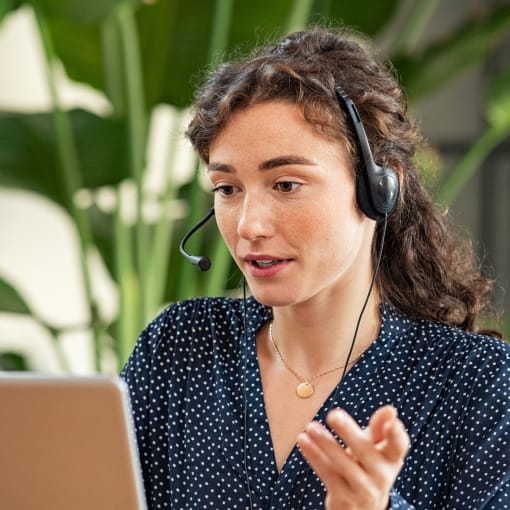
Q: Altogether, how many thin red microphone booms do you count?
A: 0